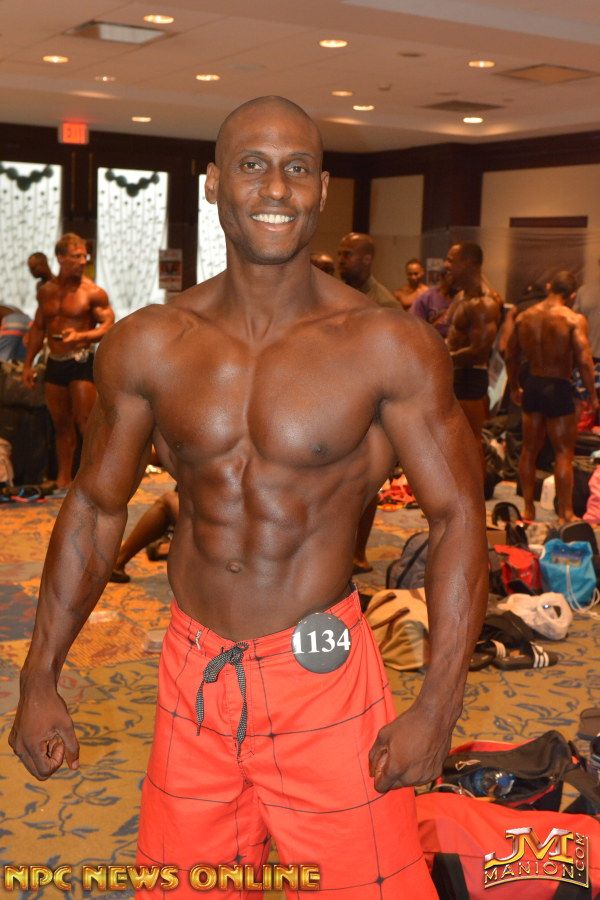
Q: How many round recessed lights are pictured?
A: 10